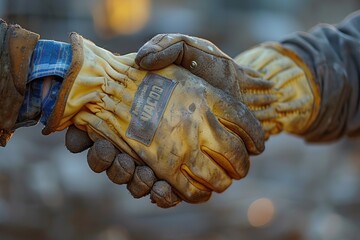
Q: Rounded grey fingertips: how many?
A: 5